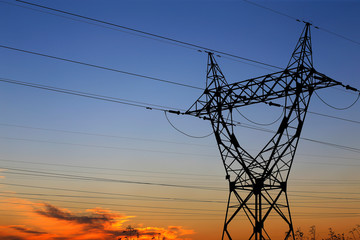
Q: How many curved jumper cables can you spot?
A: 3